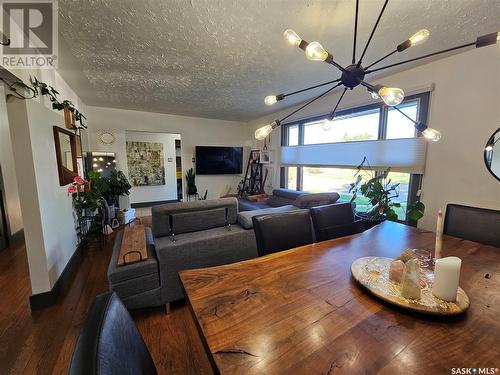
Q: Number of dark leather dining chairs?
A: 4